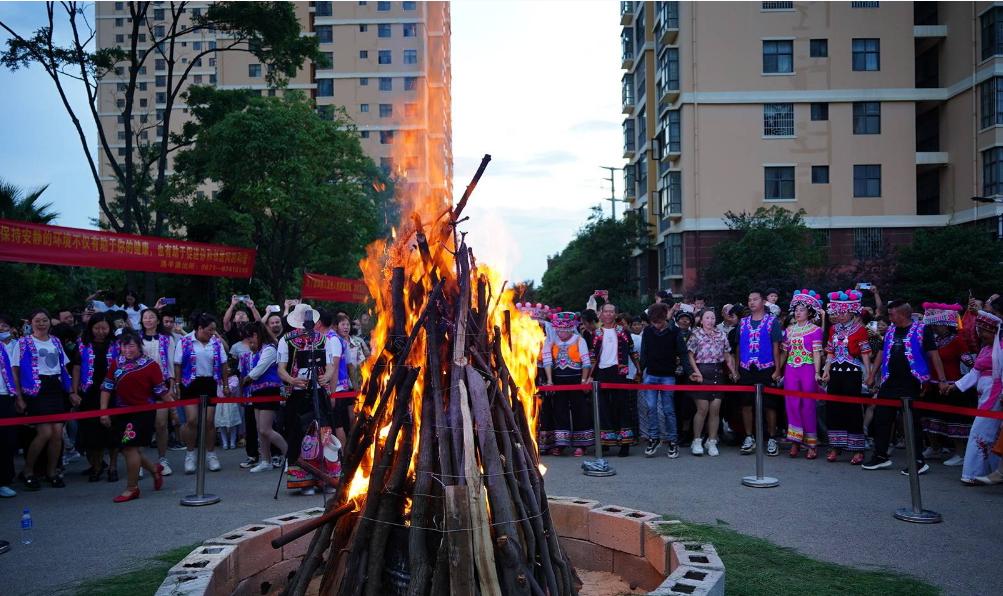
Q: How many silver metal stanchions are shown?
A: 4